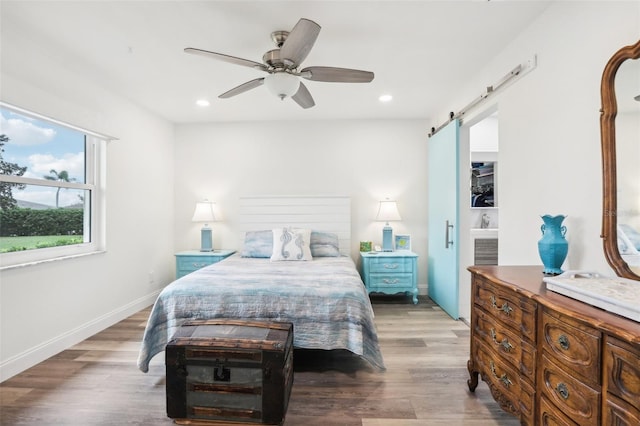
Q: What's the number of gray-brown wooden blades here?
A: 5